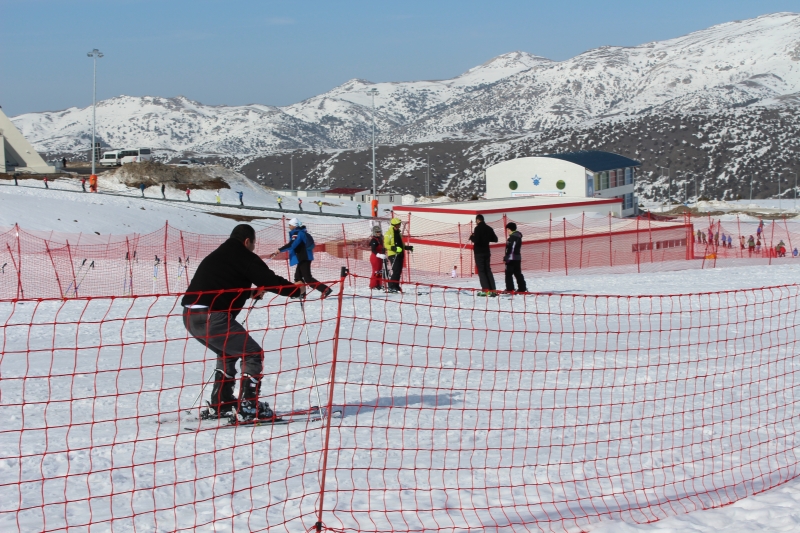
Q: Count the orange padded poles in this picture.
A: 2